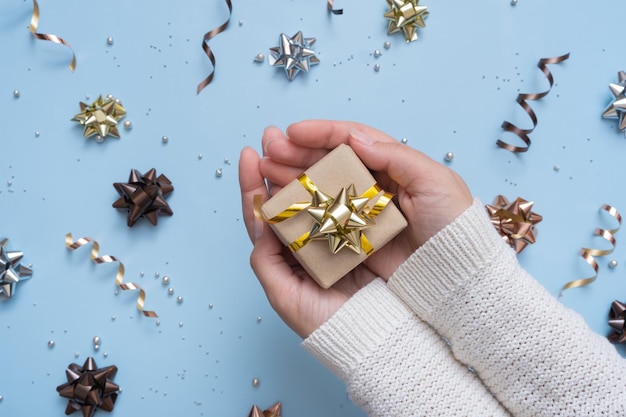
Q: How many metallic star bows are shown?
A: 11